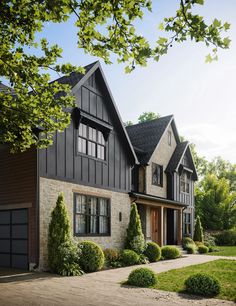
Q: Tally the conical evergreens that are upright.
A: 3